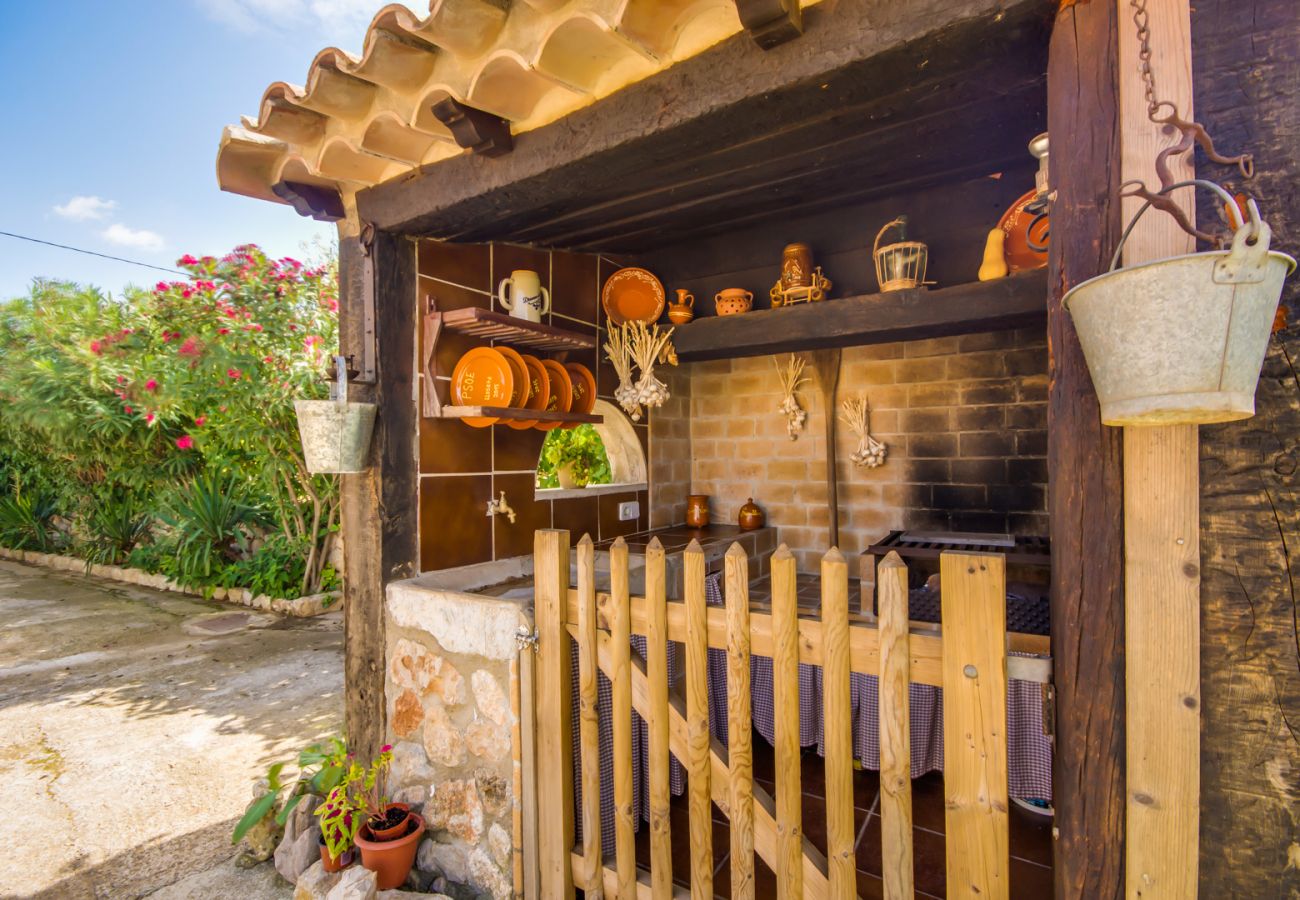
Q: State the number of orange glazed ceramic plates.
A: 7